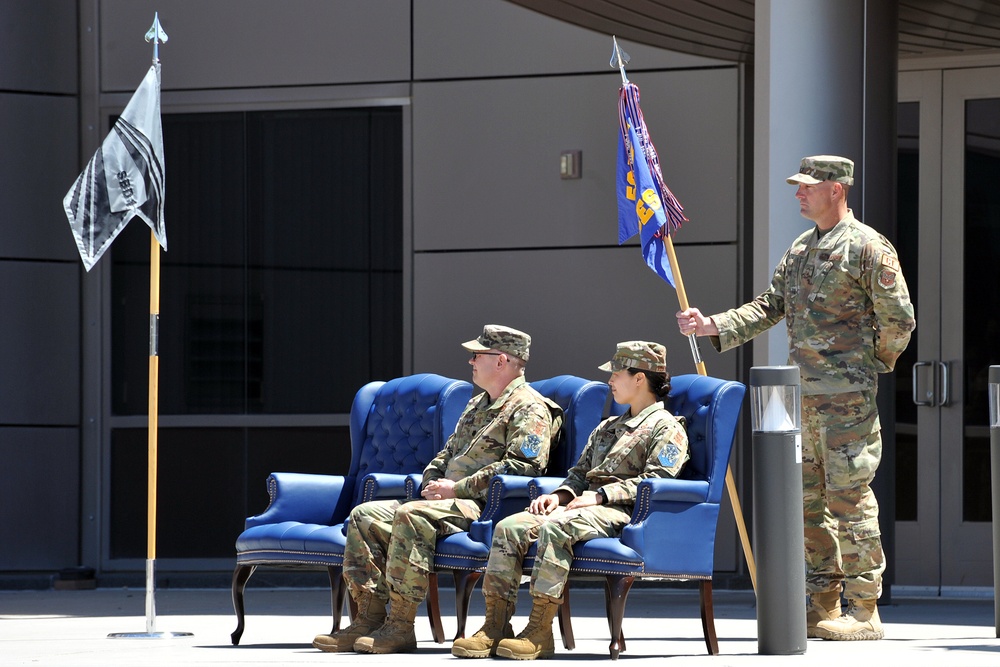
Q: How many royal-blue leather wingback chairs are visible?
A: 3